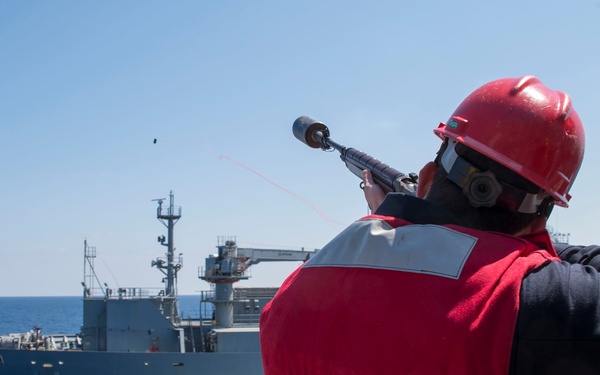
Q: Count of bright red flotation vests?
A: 1